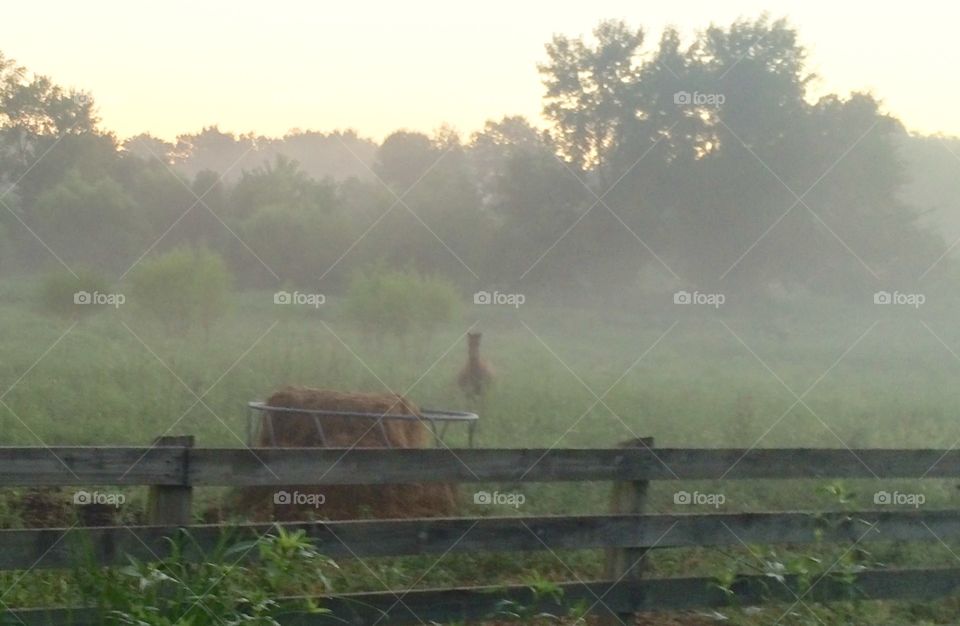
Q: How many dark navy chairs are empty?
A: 0